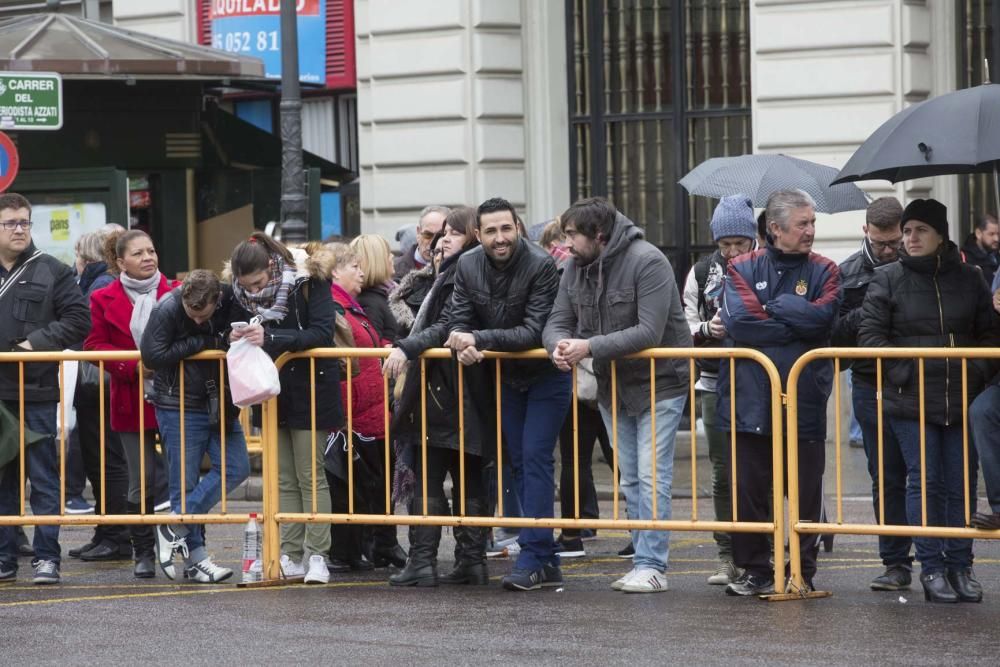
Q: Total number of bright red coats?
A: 2